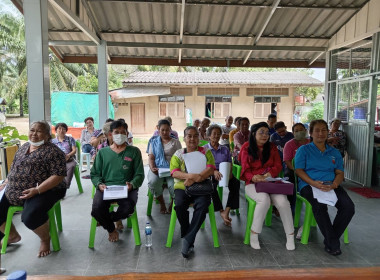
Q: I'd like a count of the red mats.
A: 1